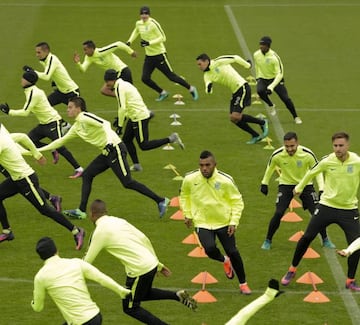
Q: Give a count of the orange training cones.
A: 12